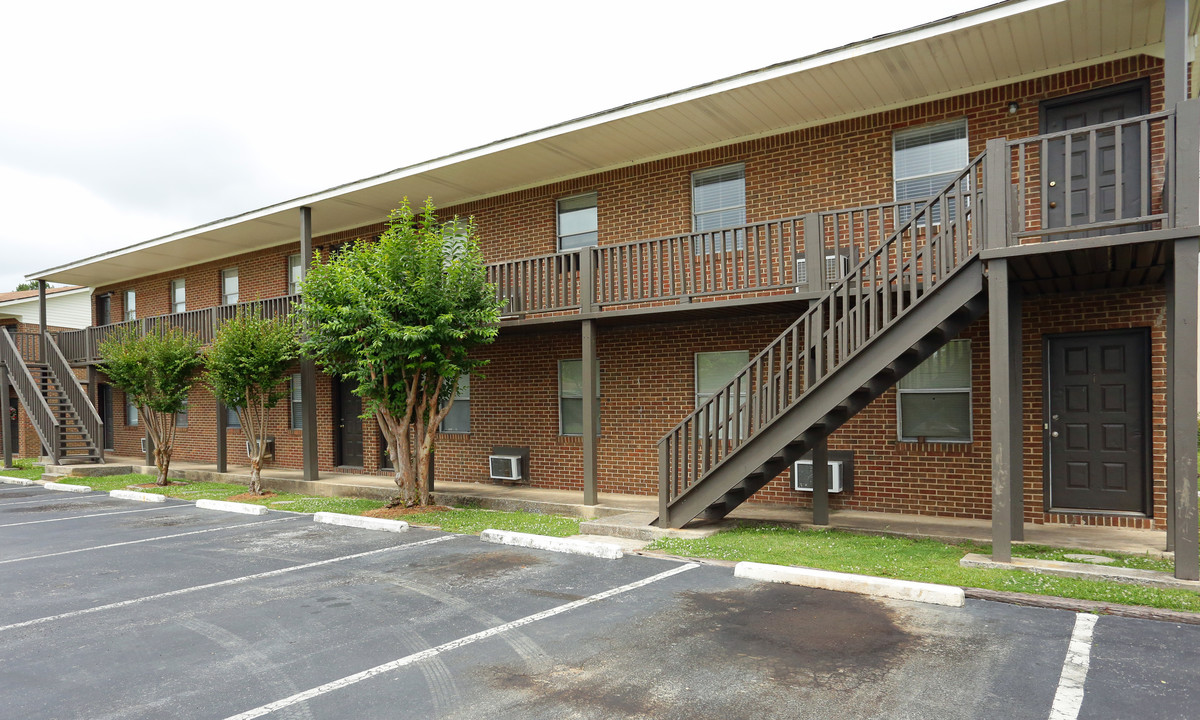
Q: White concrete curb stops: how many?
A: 7